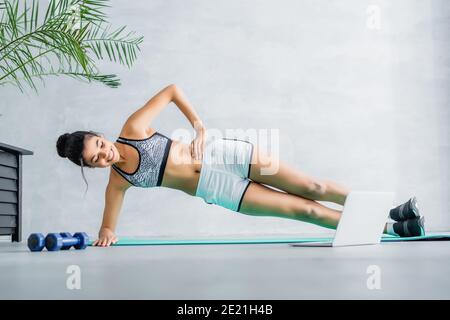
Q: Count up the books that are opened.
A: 0